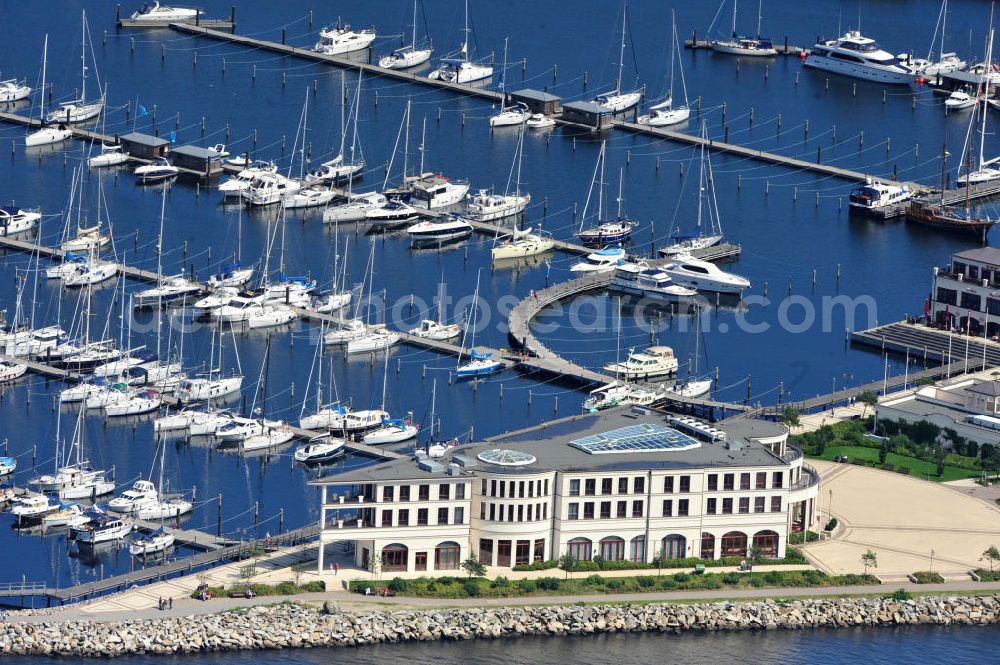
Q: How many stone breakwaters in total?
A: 1